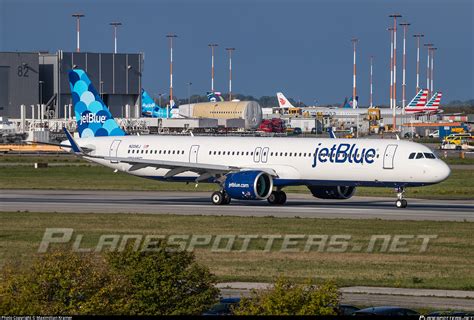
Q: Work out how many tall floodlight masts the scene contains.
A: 13